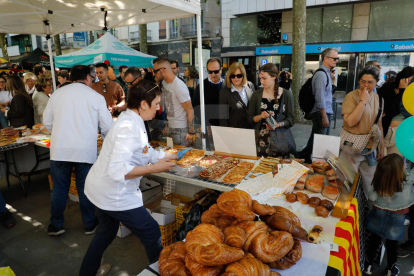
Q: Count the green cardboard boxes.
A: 0